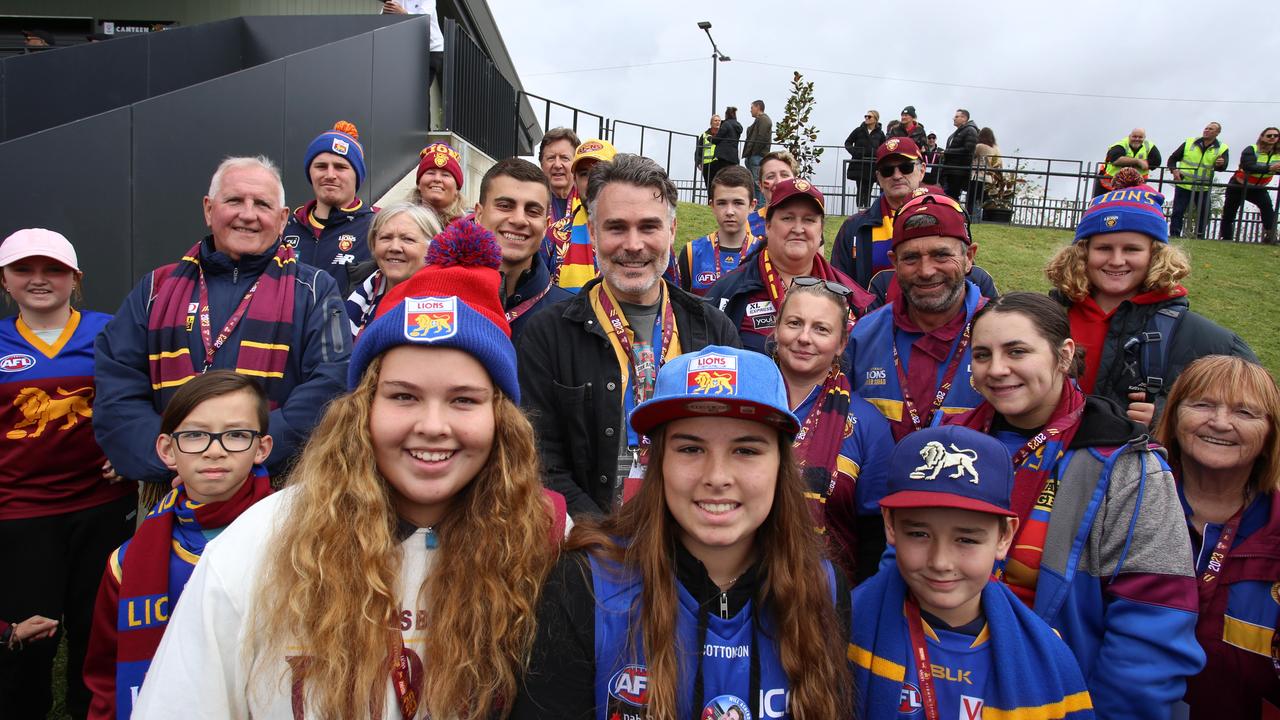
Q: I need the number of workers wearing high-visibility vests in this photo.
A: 4